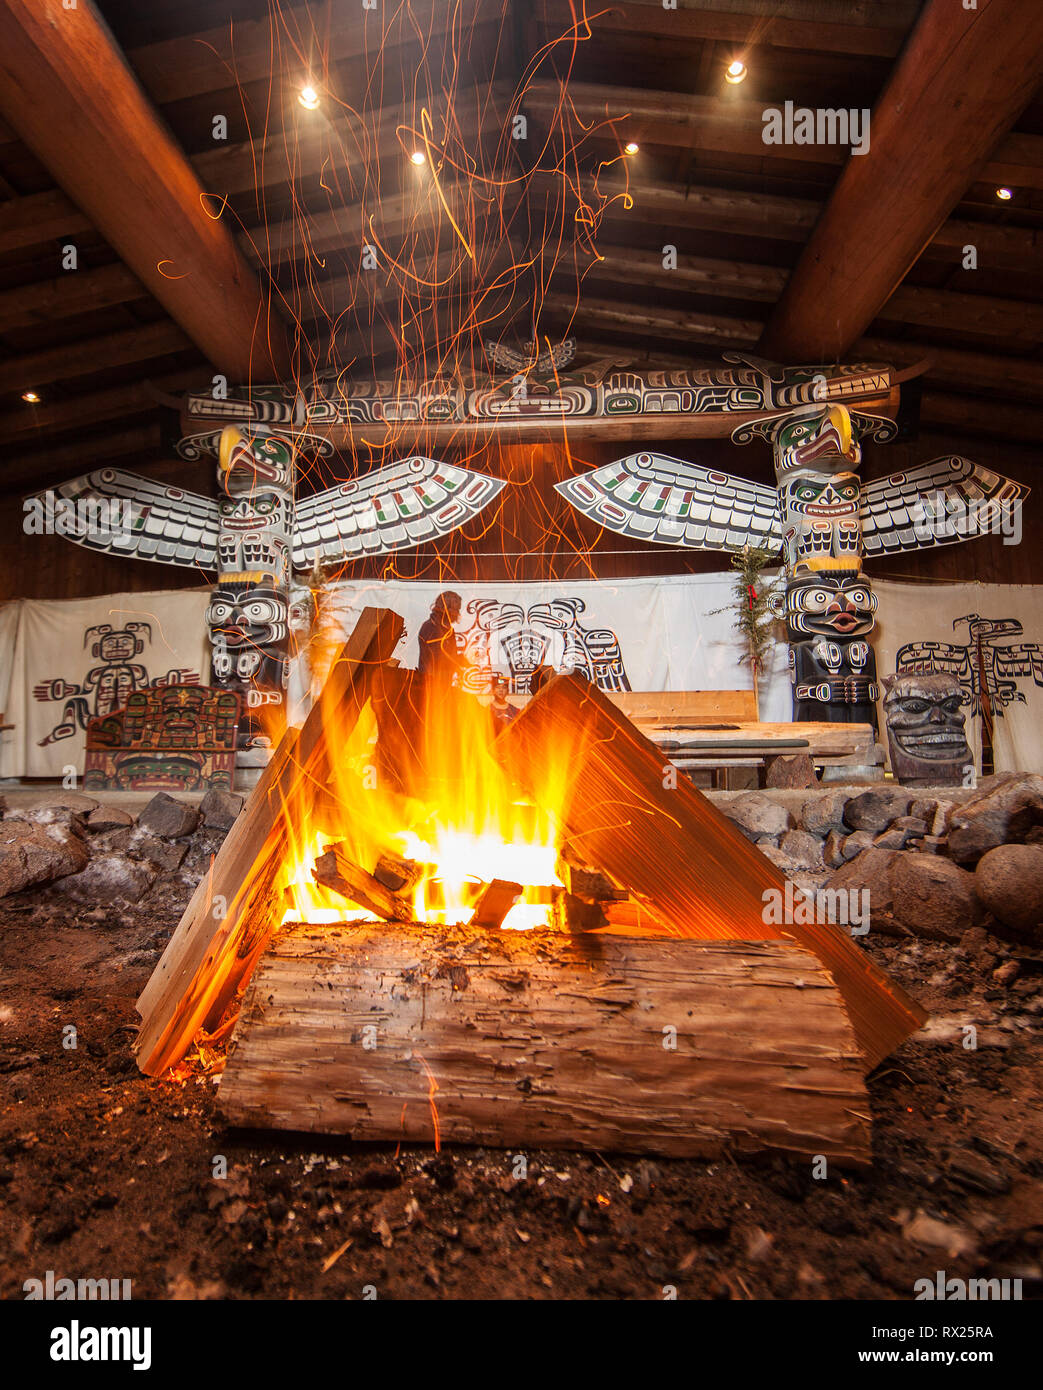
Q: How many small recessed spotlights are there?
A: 6